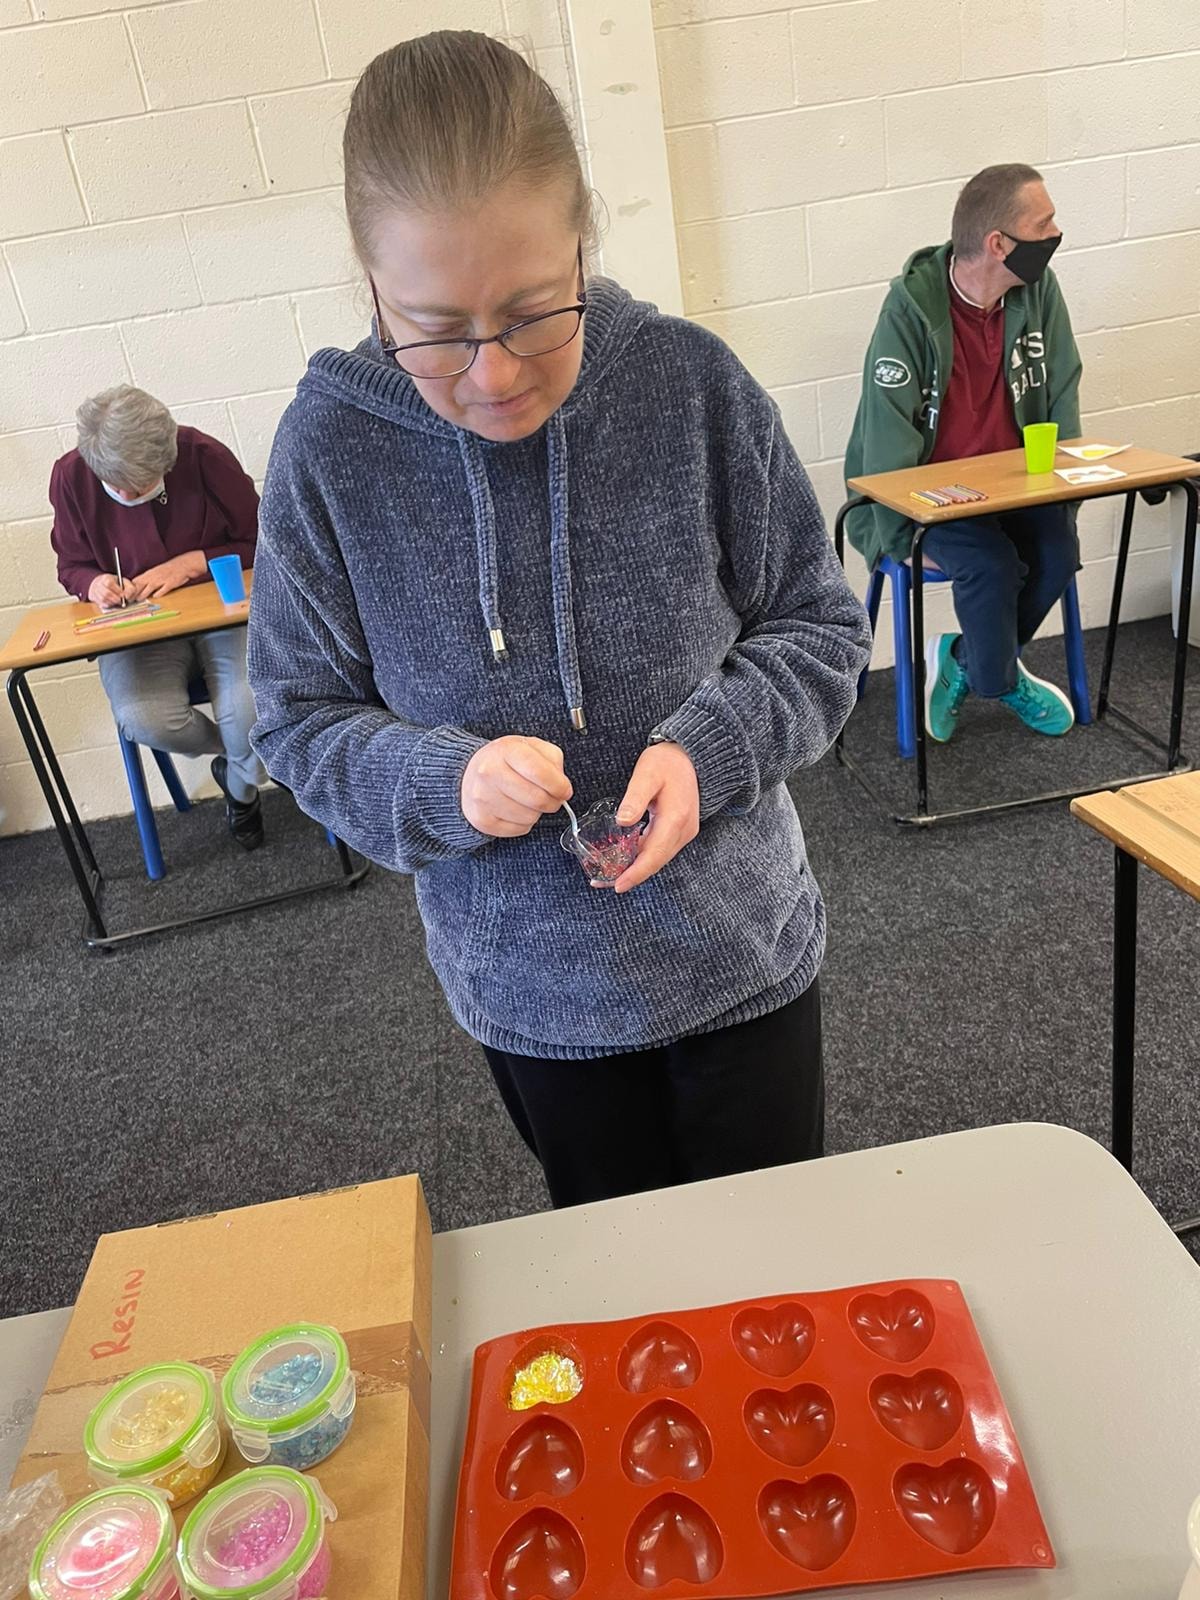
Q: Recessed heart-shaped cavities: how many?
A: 12